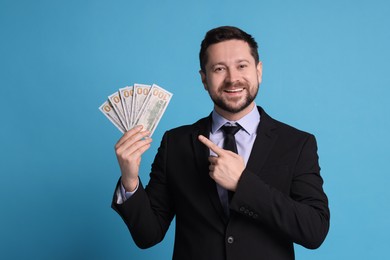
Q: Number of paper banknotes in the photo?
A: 5